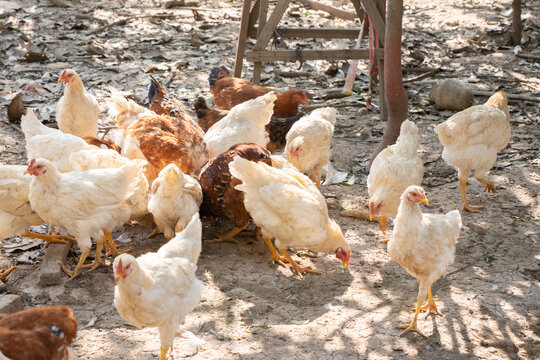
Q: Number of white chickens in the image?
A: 13